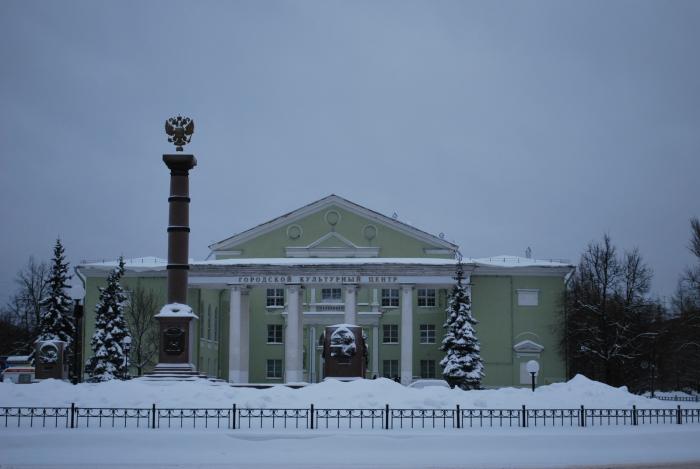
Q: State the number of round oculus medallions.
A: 3